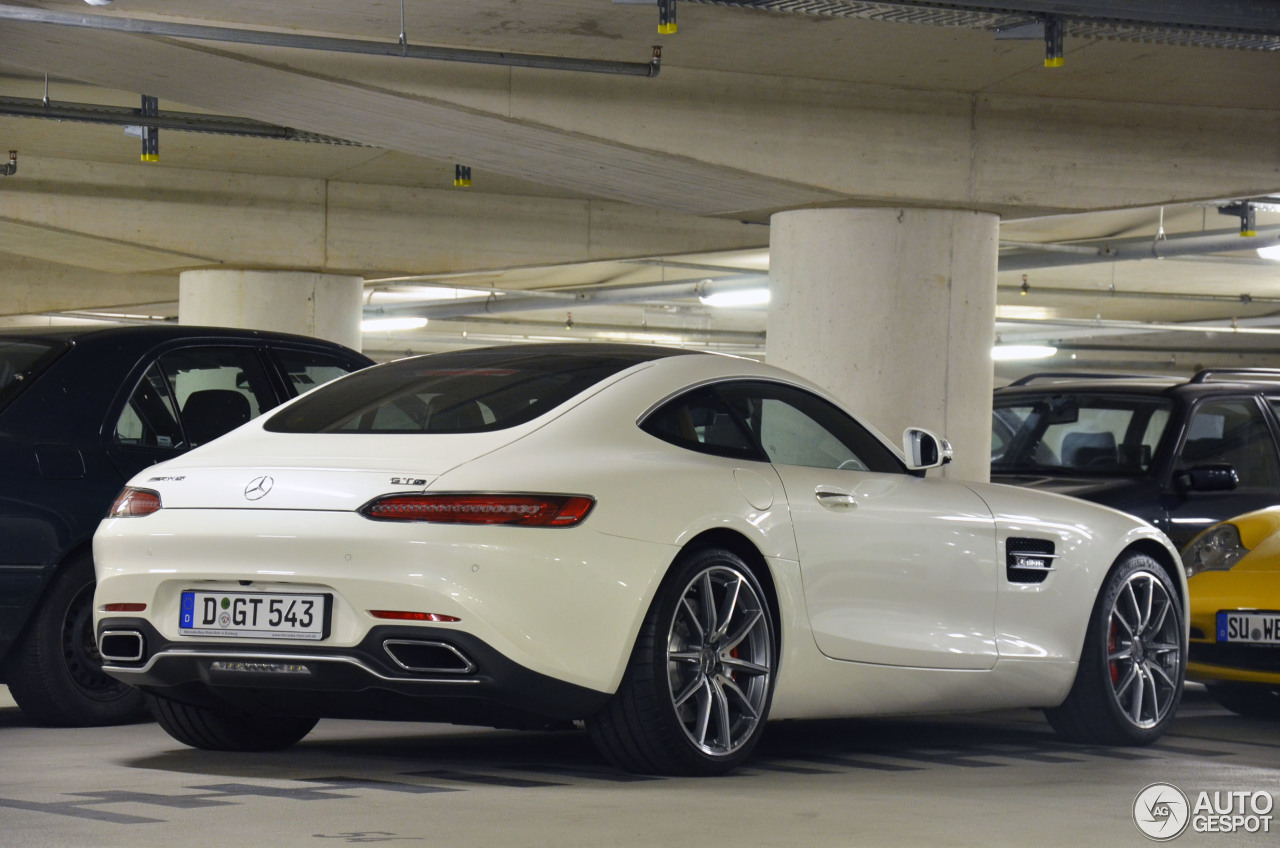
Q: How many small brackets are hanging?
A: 5